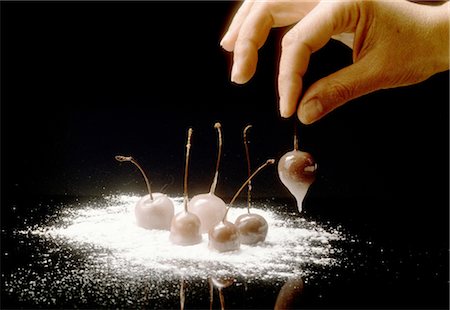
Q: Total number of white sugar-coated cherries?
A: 2